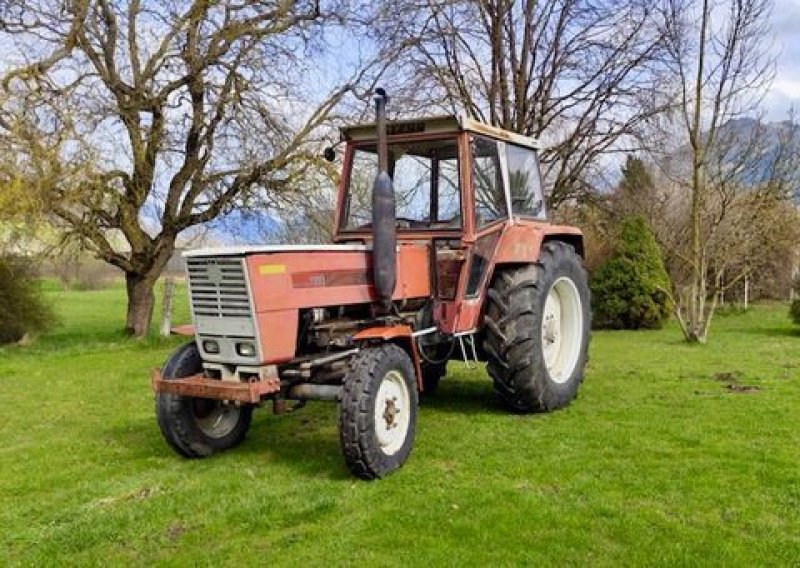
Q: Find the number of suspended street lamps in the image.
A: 0